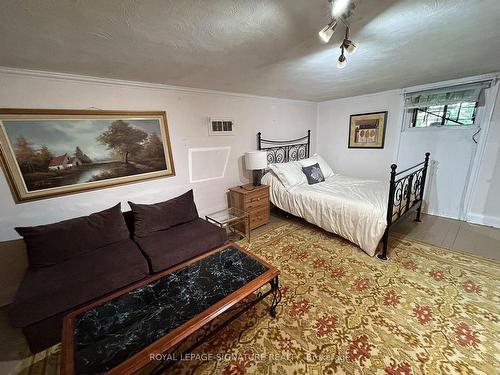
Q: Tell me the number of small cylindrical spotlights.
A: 4